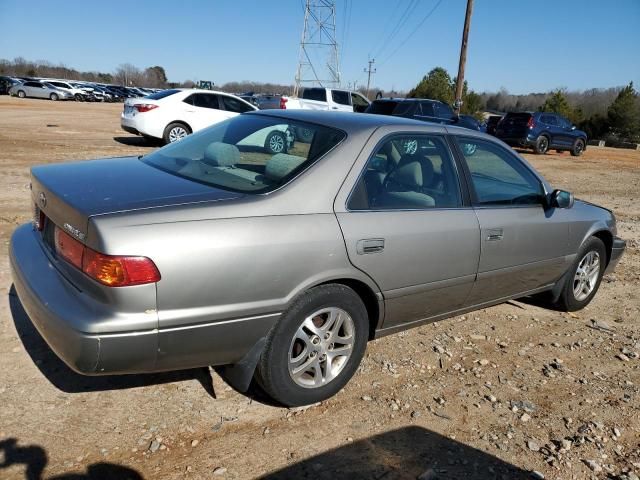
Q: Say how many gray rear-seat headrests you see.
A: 2